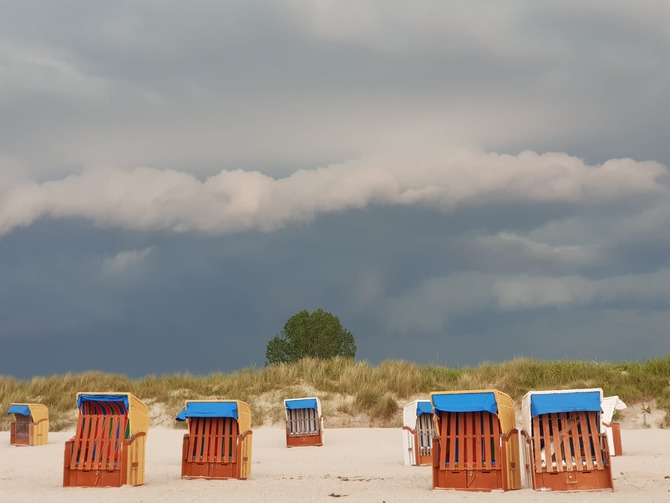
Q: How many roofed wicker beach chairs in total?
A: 8